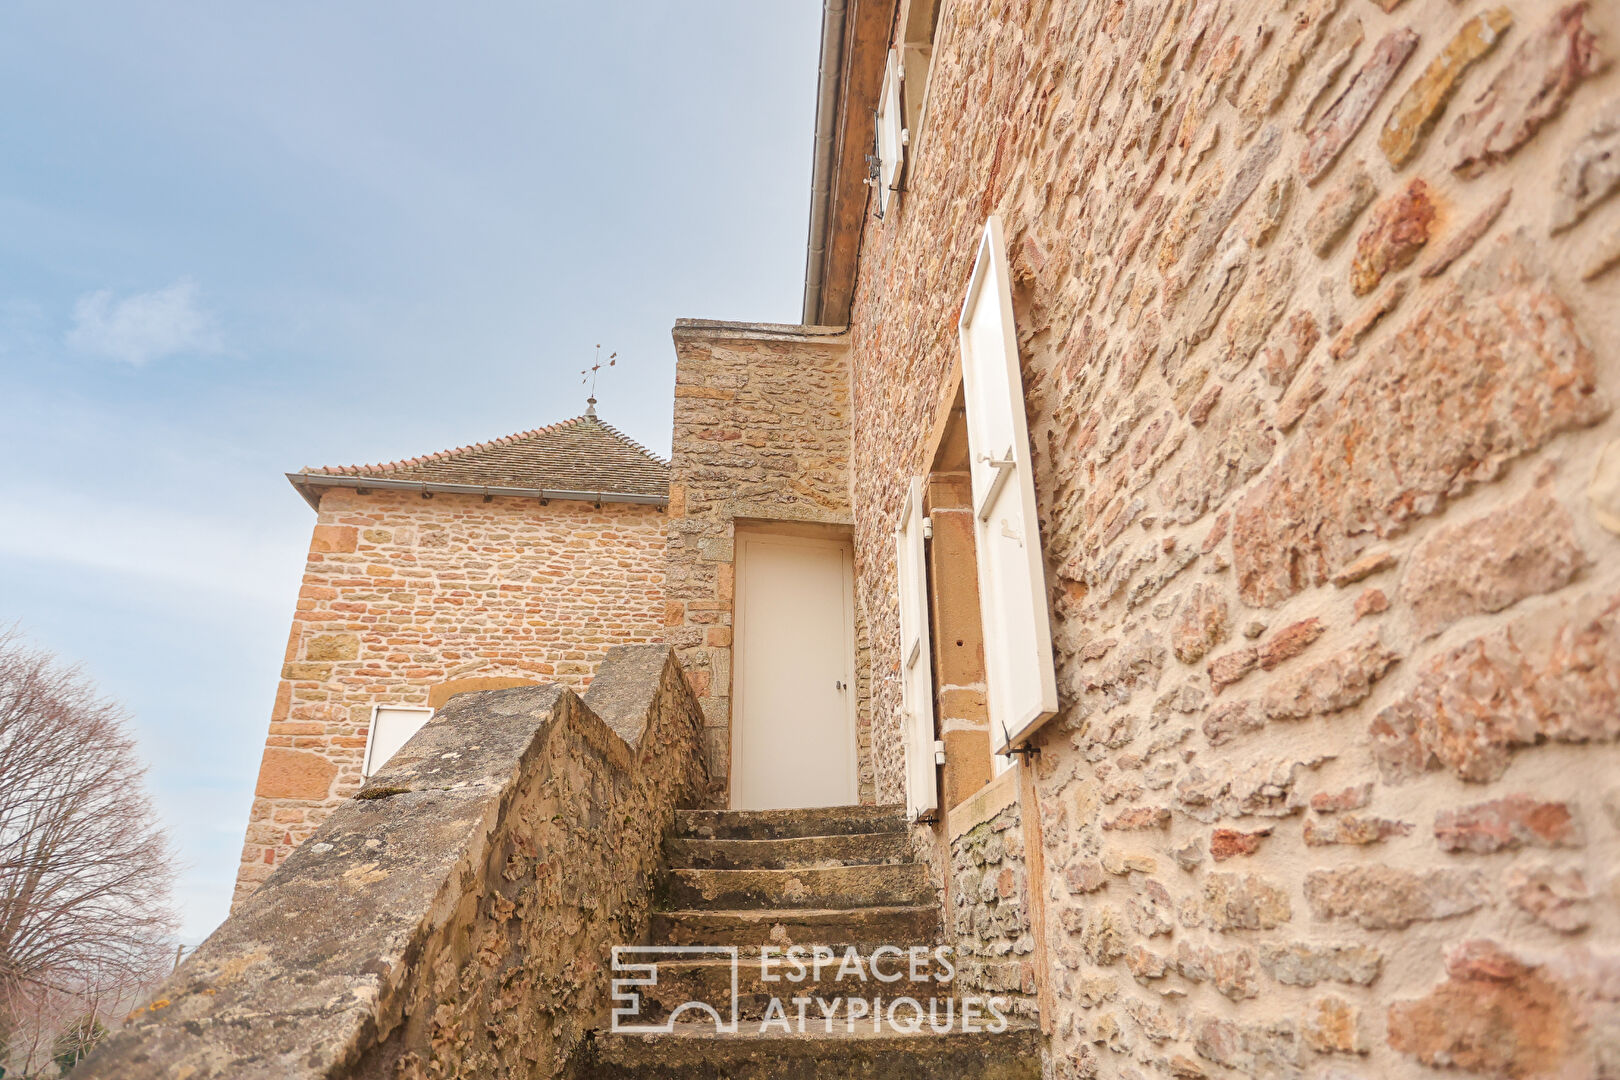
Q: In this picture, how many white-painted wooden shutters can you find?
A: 4